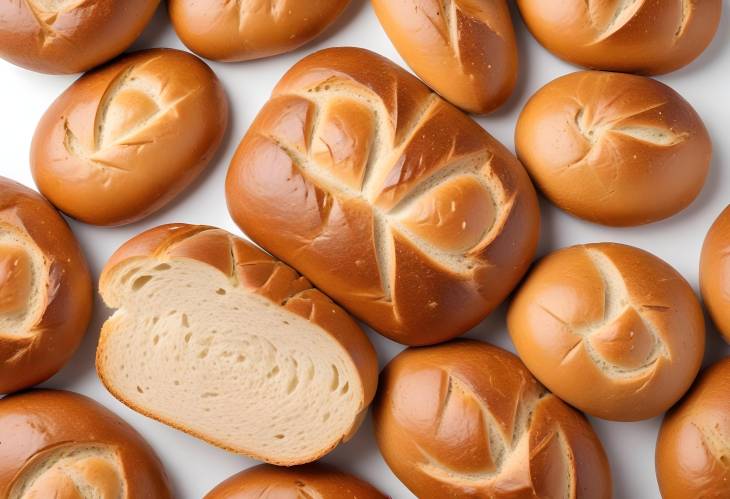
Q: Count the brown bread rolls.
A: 15